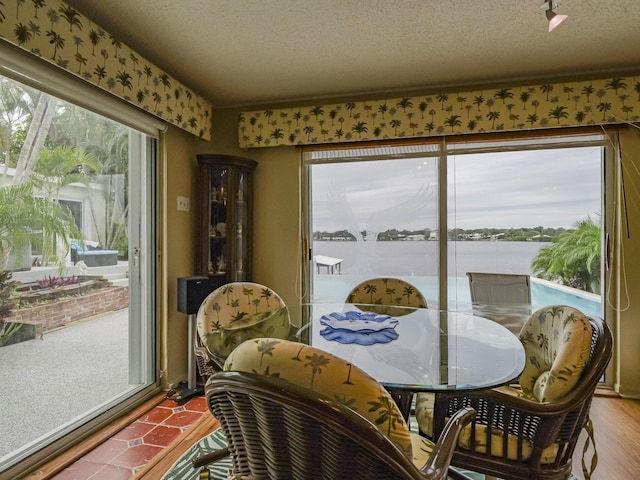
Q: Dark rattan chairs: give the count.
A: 4